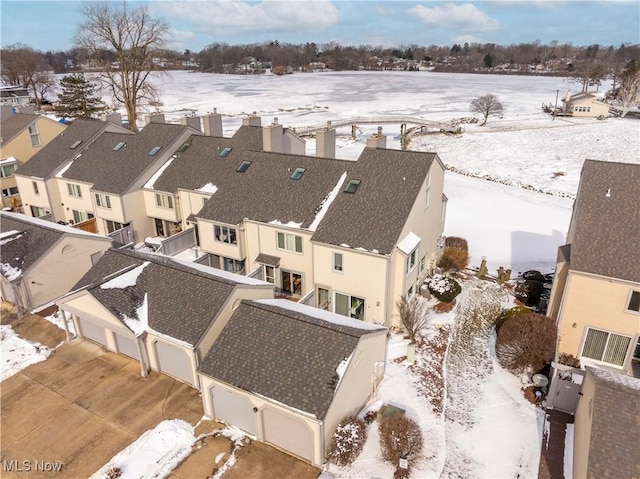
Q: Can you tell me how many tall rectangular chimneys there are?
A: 8